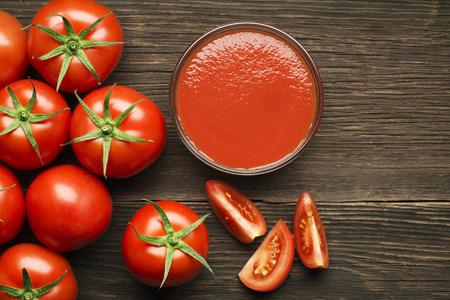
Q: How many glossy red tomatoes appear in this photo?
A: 8